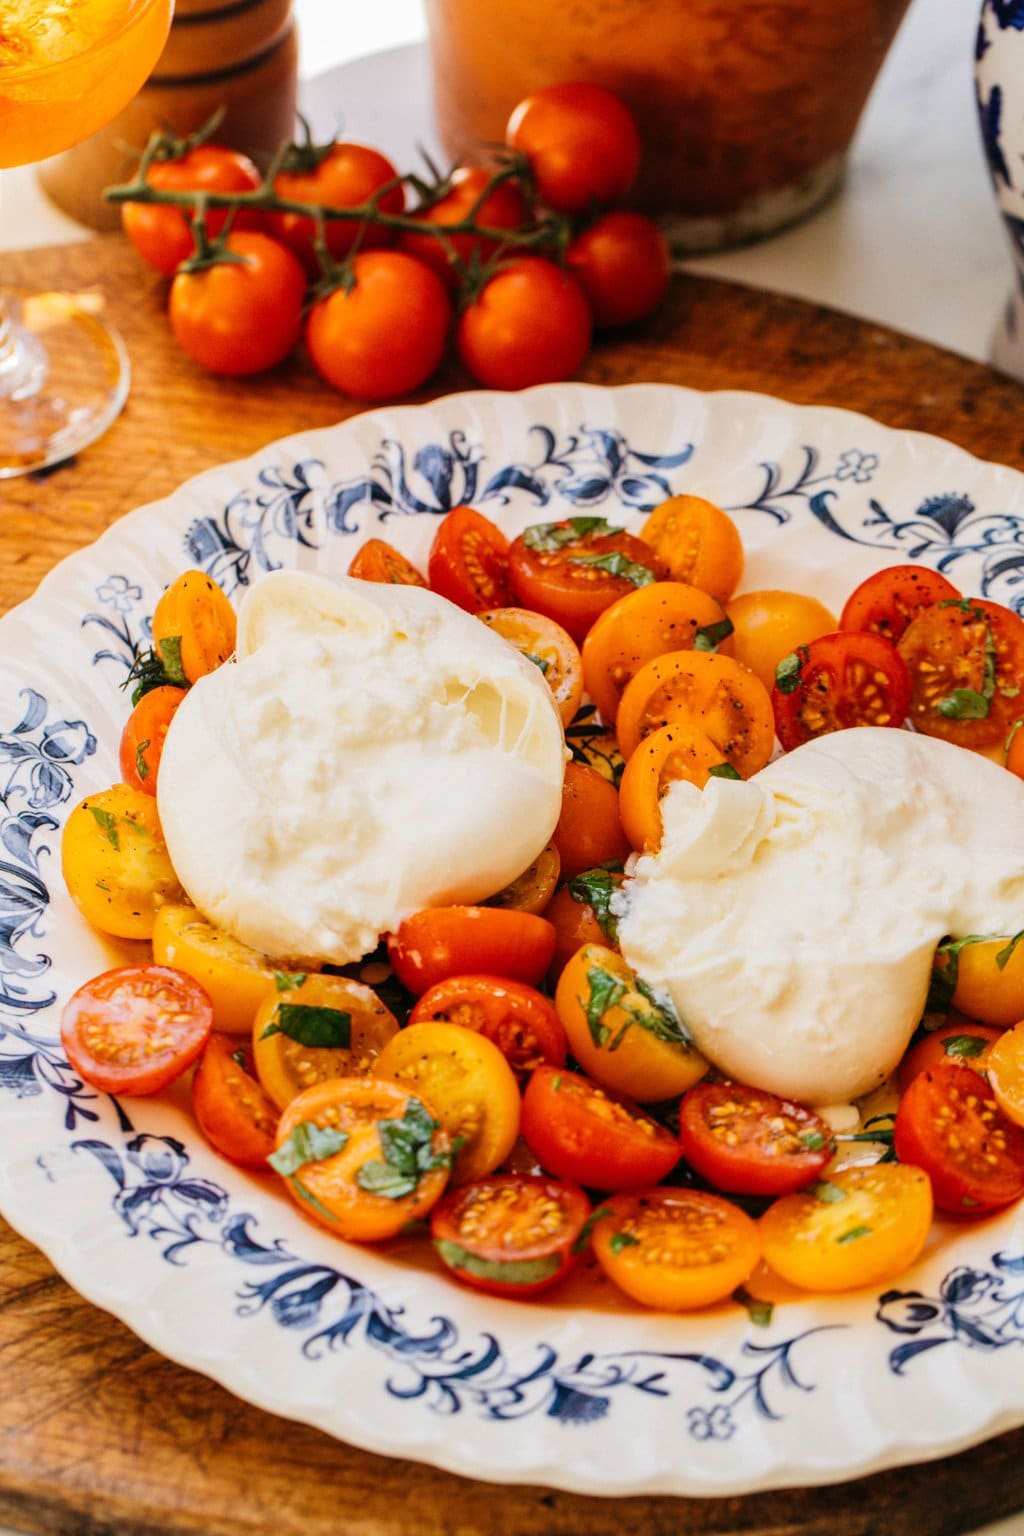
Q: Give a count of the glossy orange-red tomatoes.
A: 8